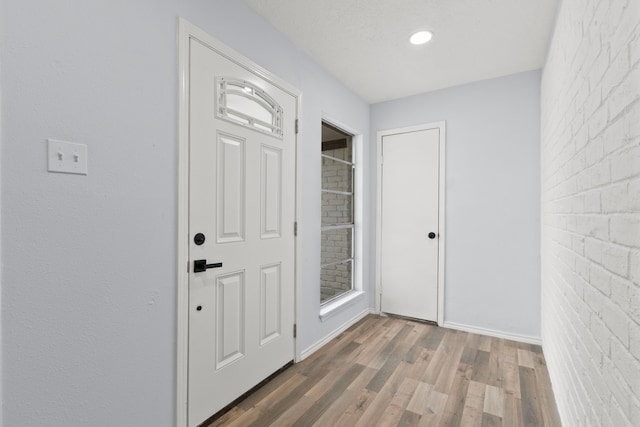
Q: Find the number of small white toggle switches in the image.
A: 2